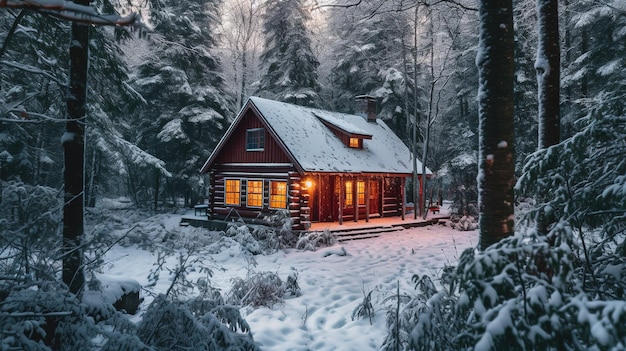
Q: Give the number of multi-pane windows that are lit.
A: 6